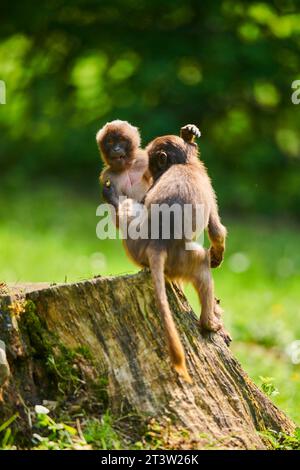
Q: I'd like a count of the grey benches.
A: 0